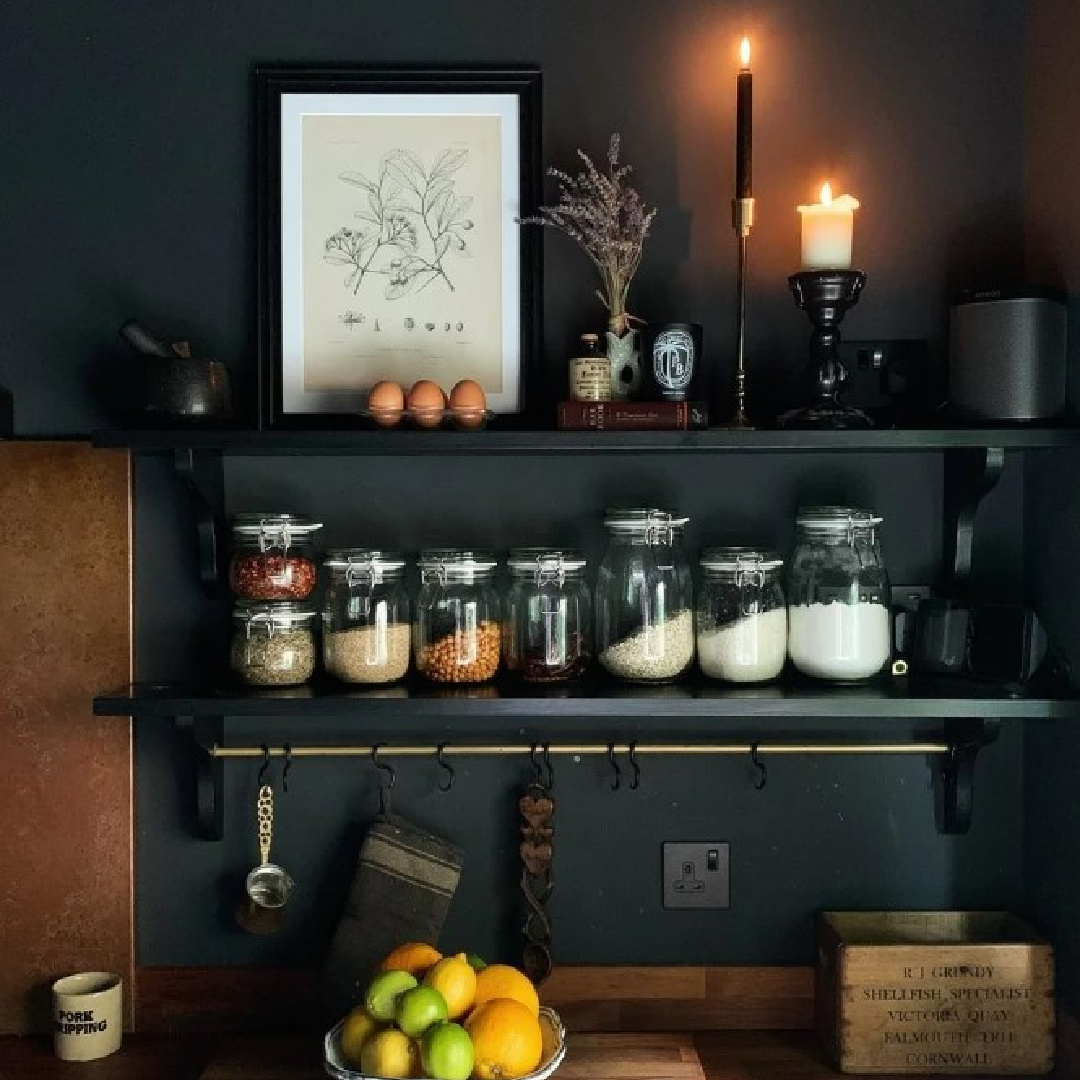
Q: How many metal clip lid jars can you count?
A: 8